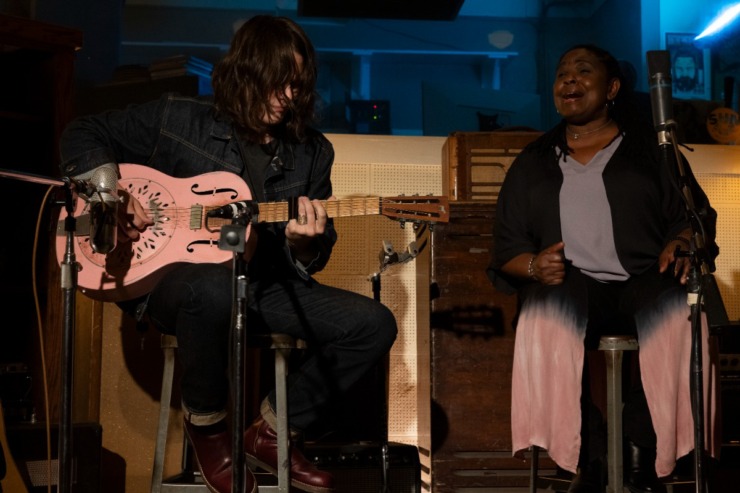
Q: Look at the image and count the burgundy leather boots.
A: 2